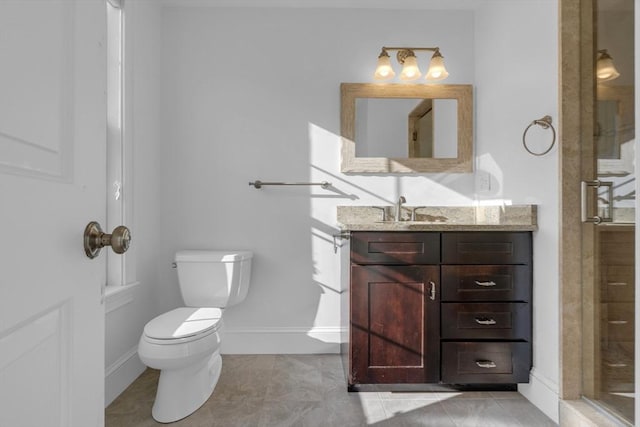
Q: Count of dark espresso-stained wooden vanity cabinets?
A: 1